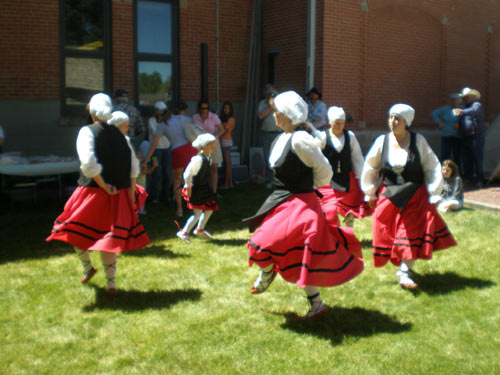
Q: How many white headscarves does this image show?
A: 6